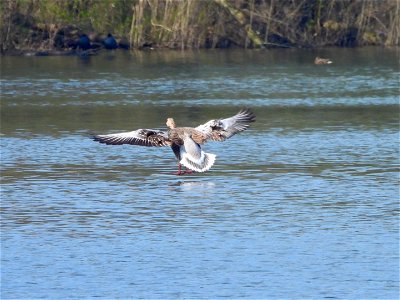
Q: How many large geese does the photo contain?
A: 1